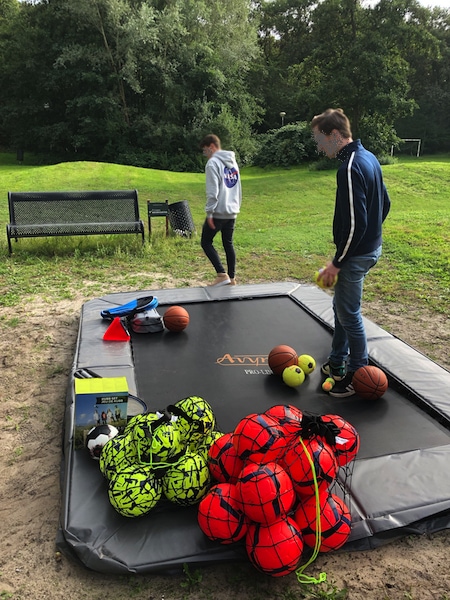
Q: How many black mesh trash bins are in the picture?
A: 1